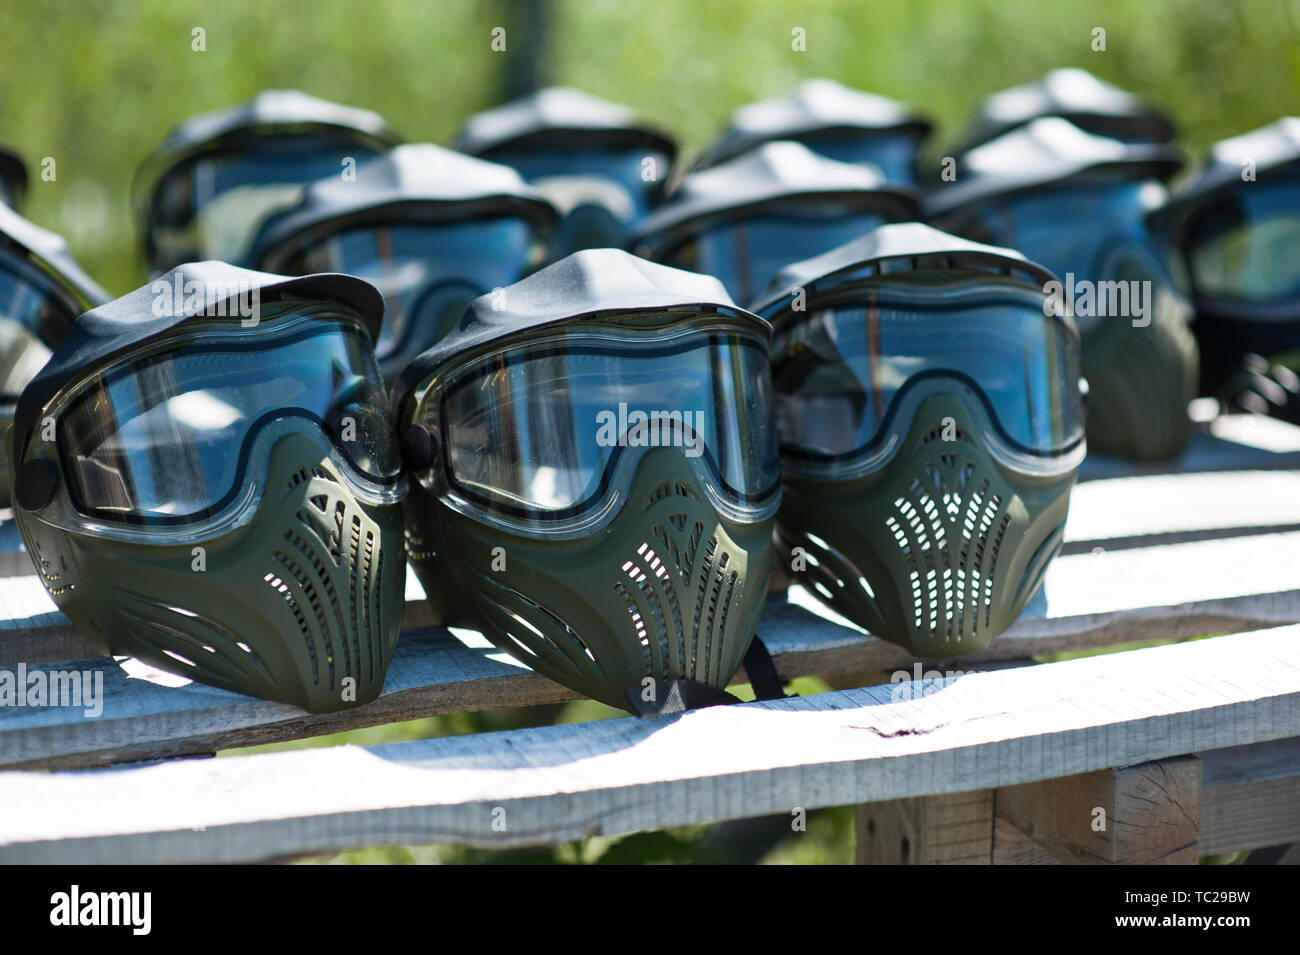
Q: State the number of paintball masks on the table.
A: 13